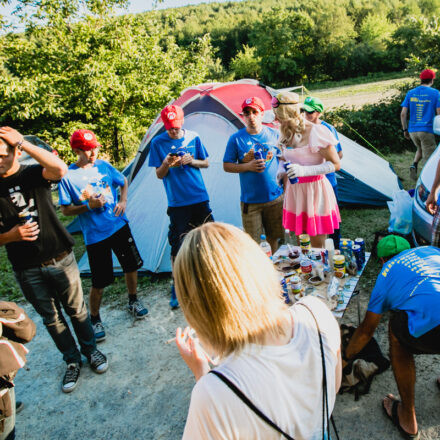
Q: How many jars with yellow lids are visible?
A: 2